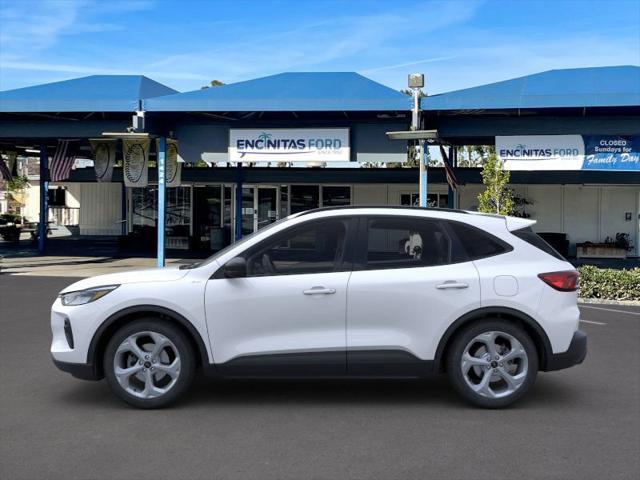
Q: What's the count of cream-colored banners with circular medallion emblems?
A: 3